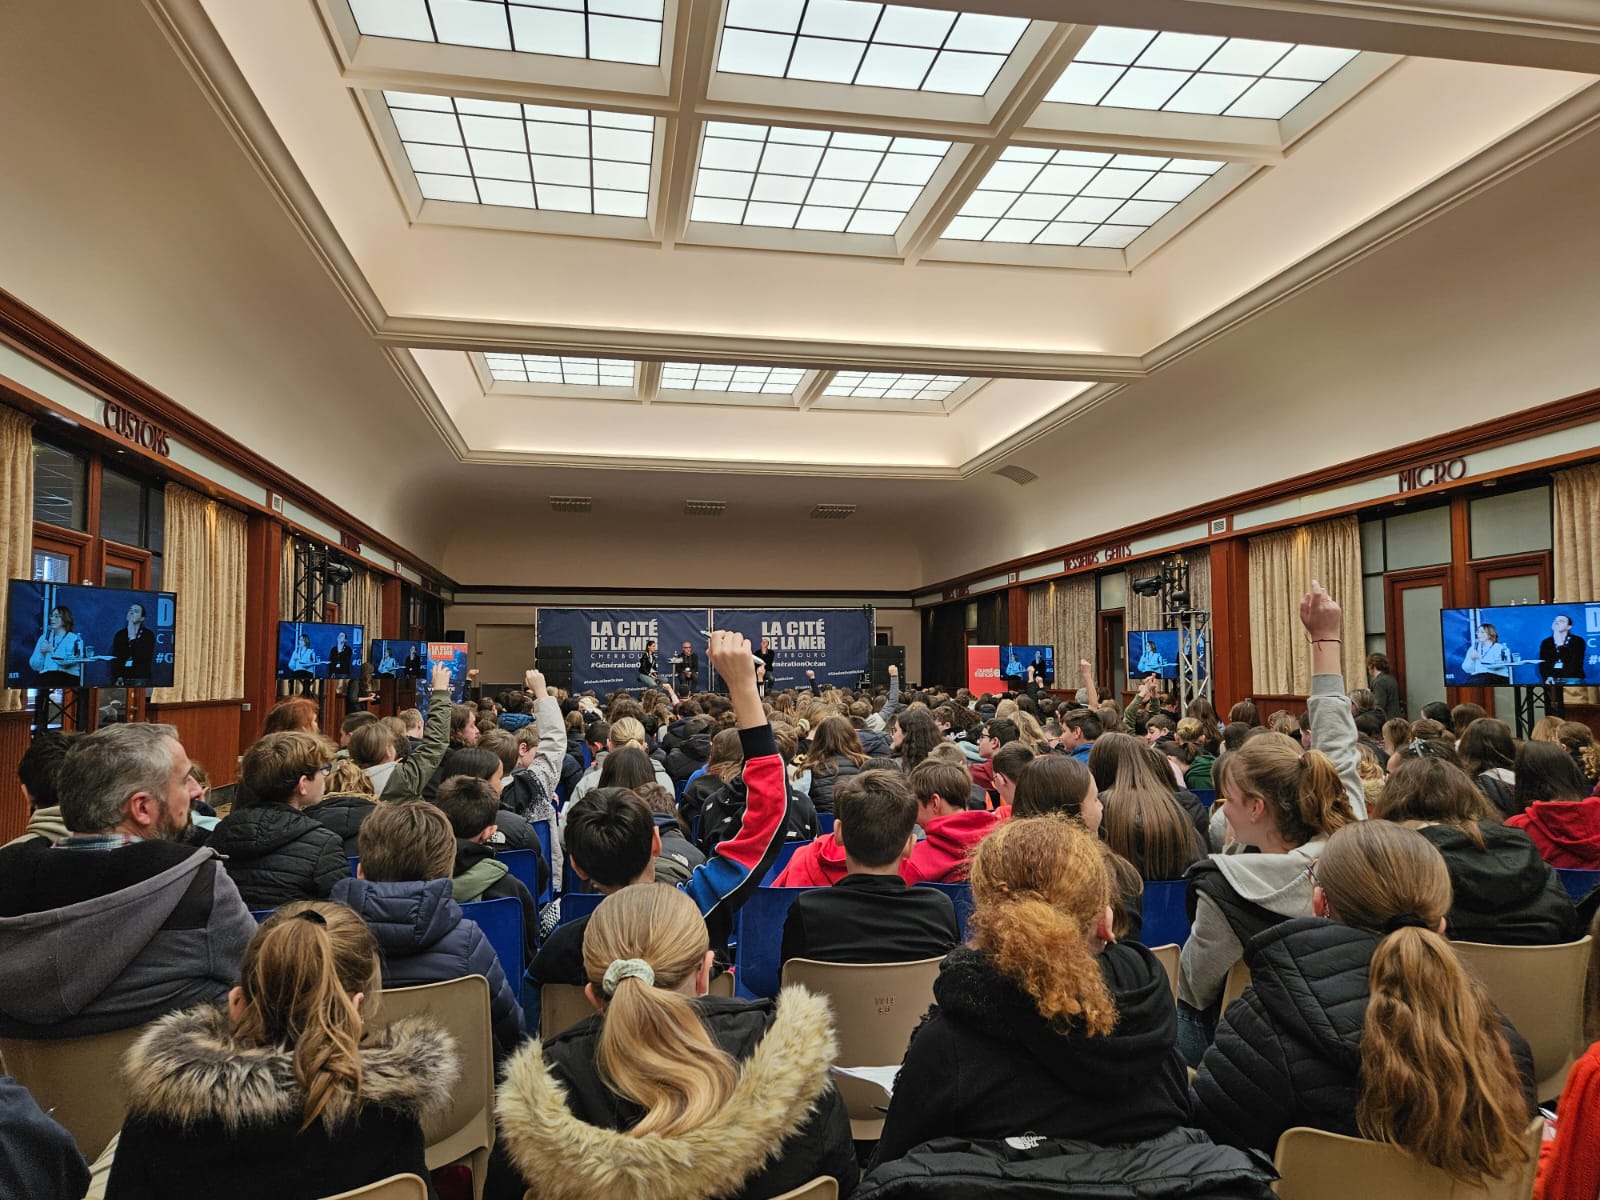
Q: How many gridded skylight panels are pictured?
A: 9